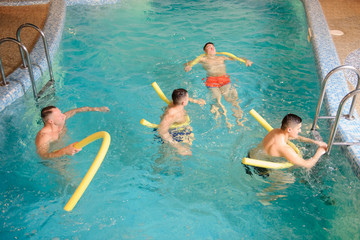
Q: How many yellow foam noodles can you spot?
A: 4